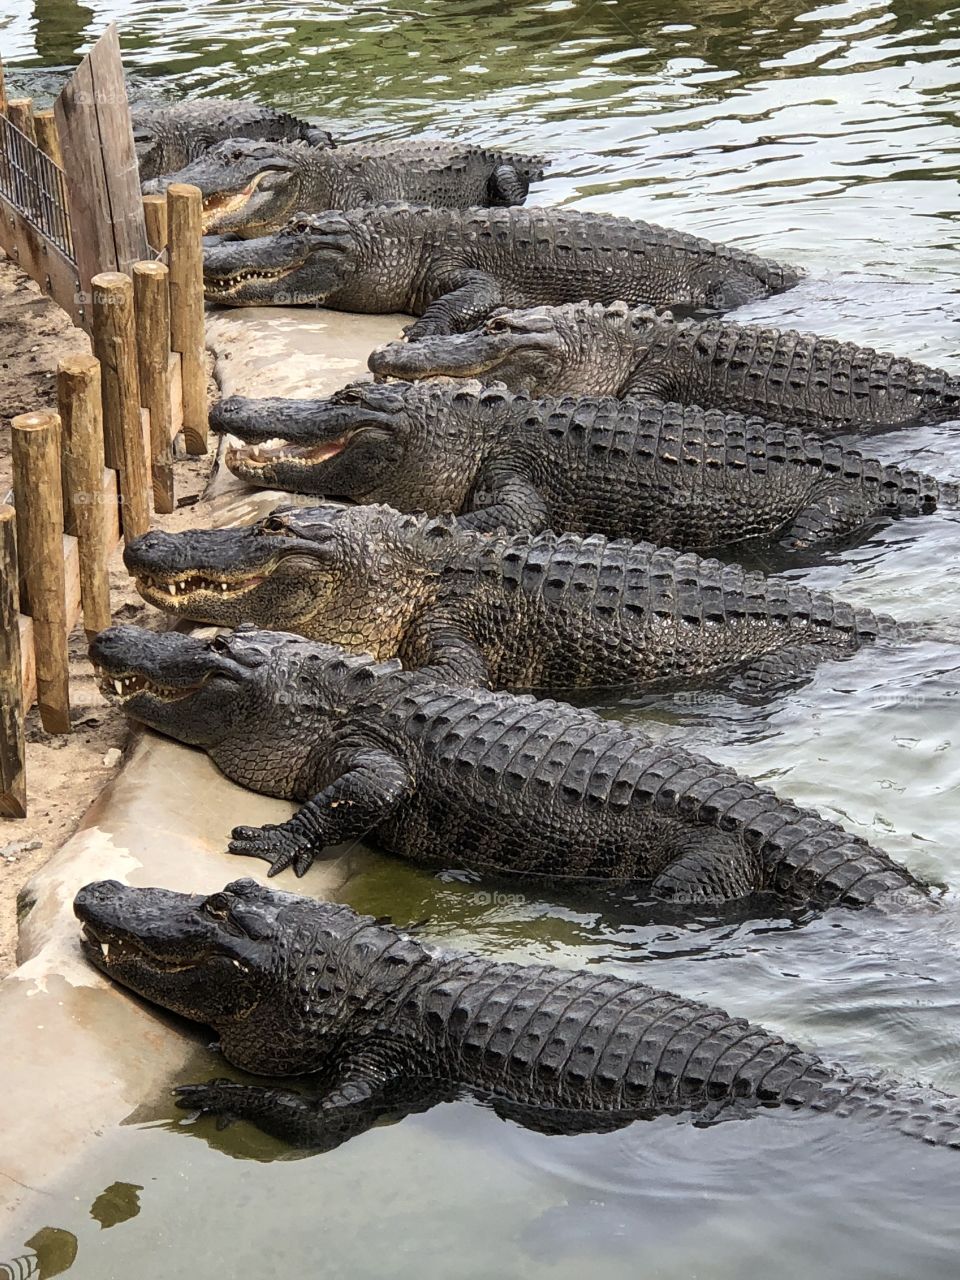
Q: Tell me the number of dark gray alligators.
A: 8